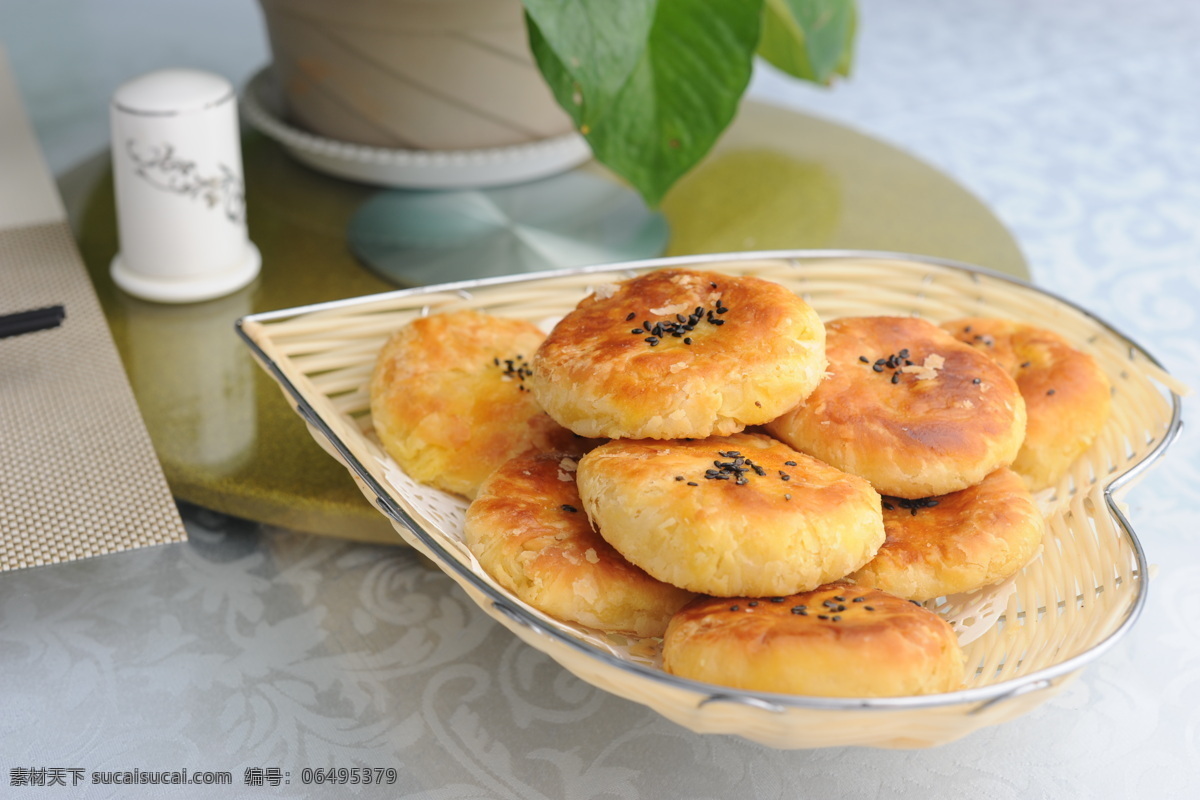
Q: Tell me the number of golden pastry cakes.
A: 8